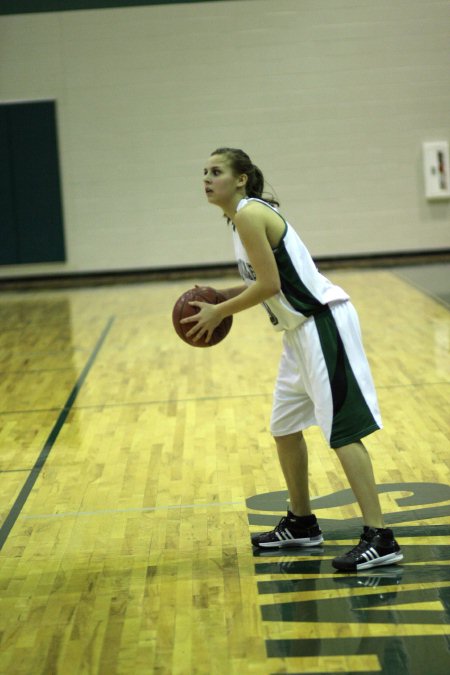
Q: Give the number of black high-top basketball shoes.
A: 2